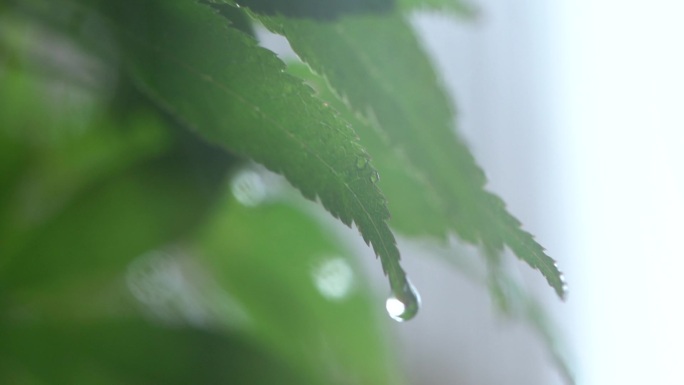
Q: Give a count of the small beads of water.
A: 2